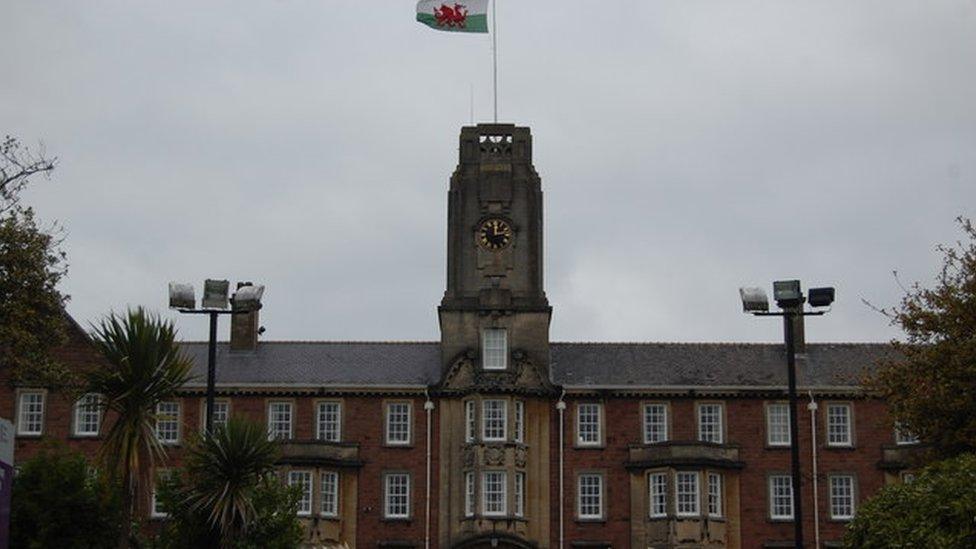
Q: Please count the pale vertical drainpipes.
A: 3